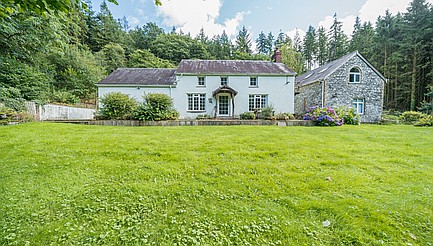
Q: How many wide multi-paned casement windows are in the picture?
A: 2